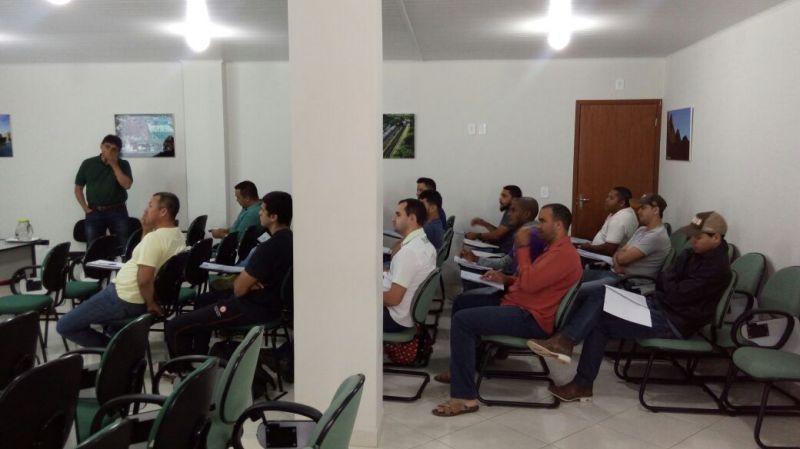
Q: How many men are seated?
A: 12